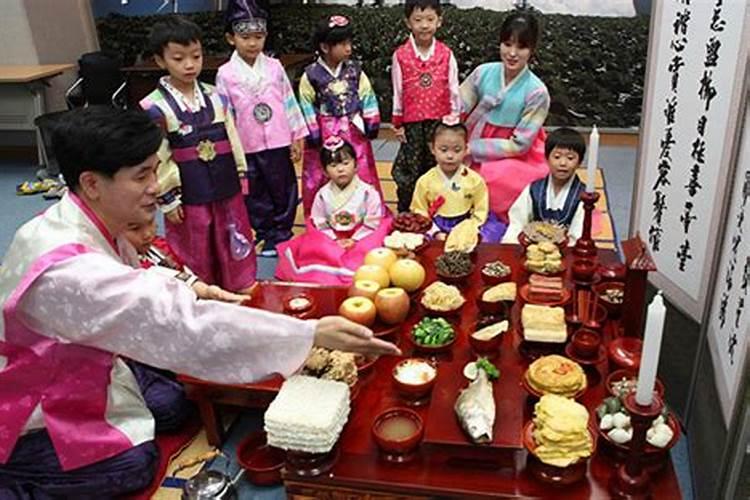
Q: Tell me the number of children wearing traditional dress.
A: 8